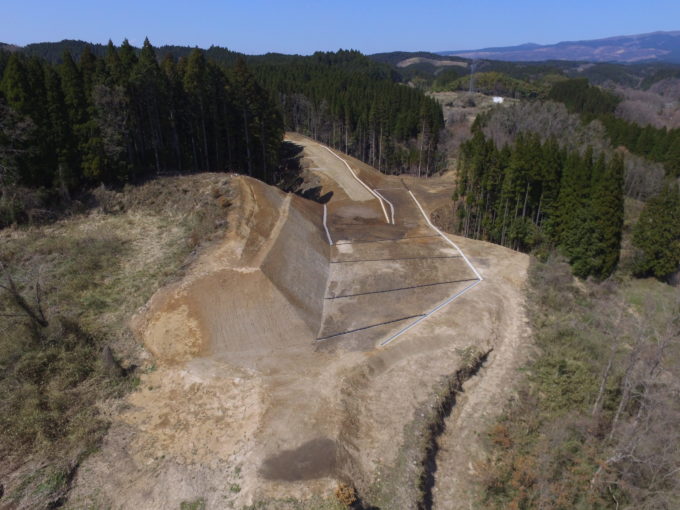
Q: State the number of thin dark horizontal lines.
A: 4